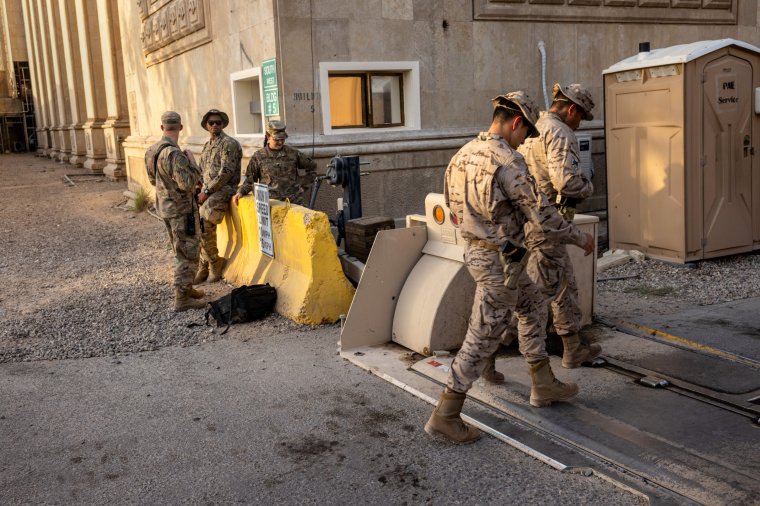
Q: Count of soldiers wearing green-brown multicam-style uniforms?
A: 3